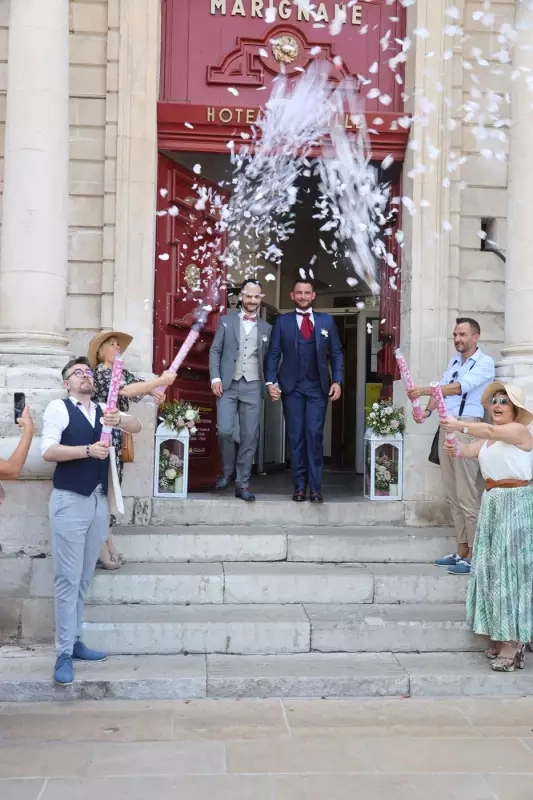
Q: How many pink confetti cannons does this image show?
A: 4